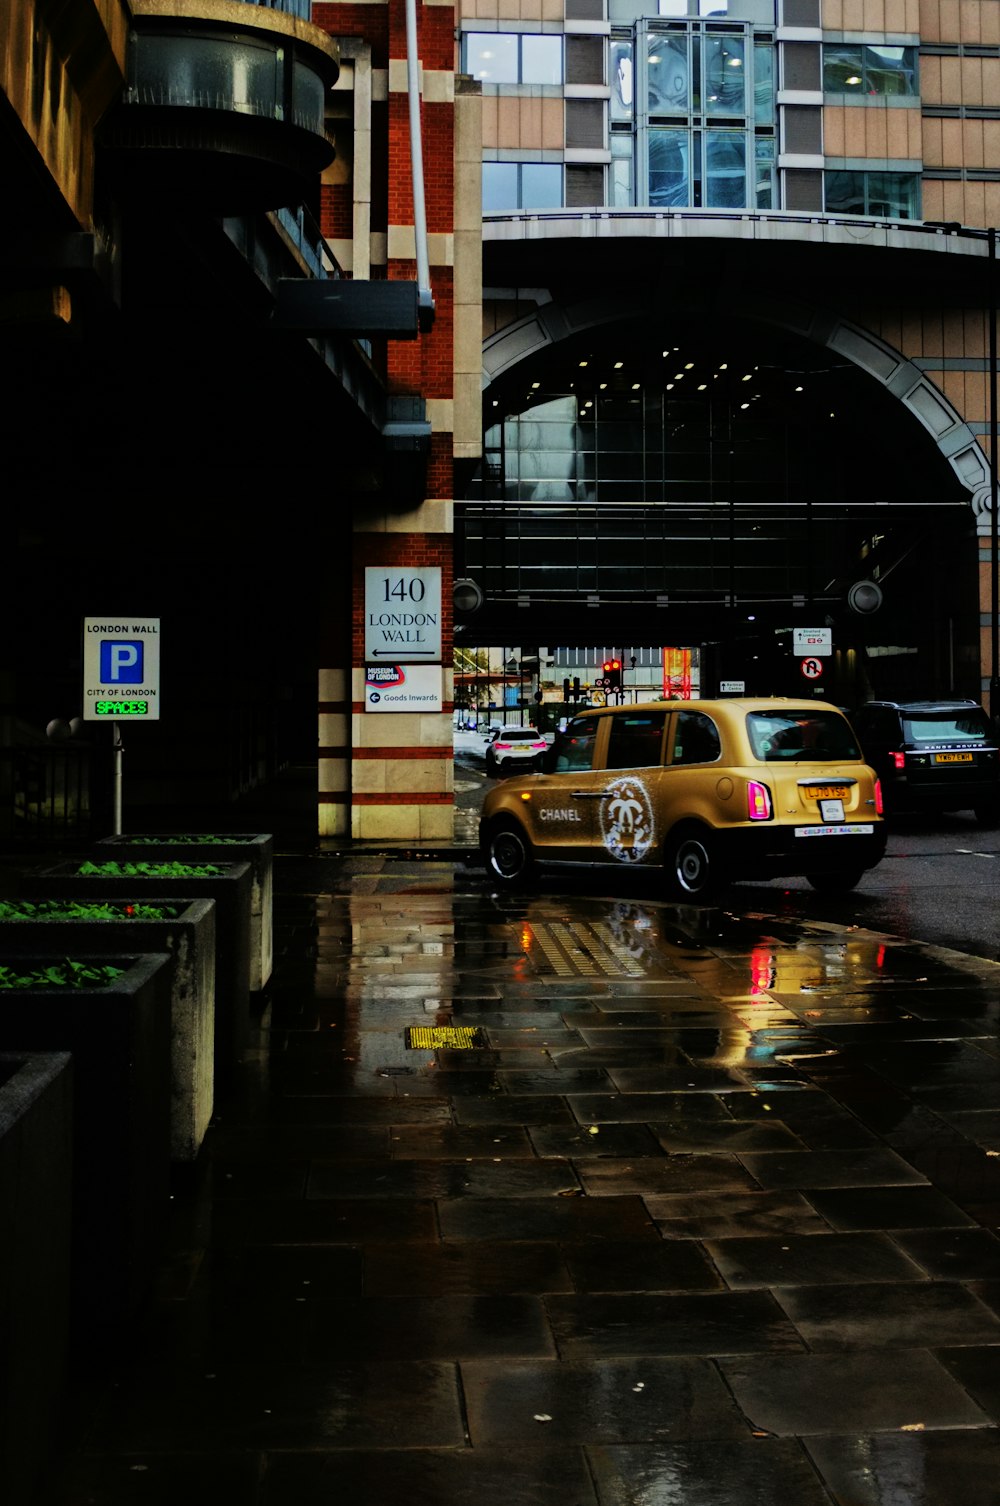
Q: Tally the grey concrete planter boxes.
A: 5